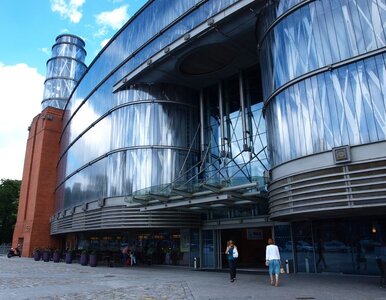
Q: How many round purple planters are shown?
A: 6